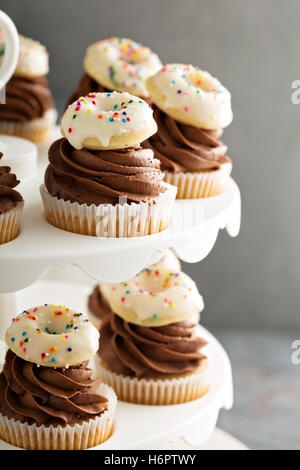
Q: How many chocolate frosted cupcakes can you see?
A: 8